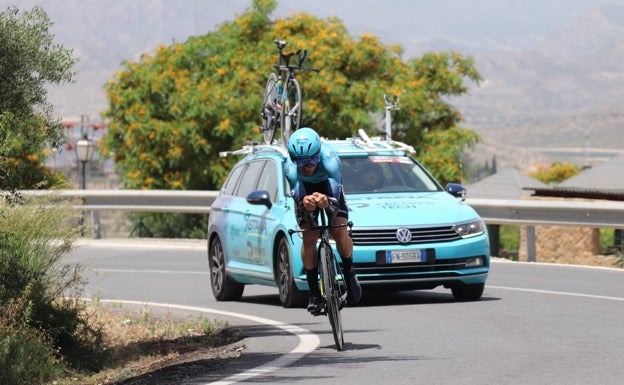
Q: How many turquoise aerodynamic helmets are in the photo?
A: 1